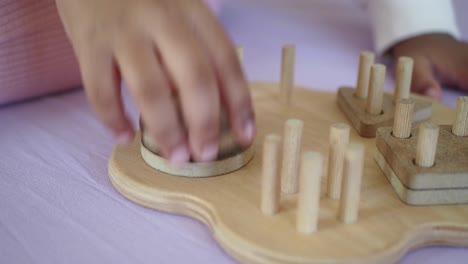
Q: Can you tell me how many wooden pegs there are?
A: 13